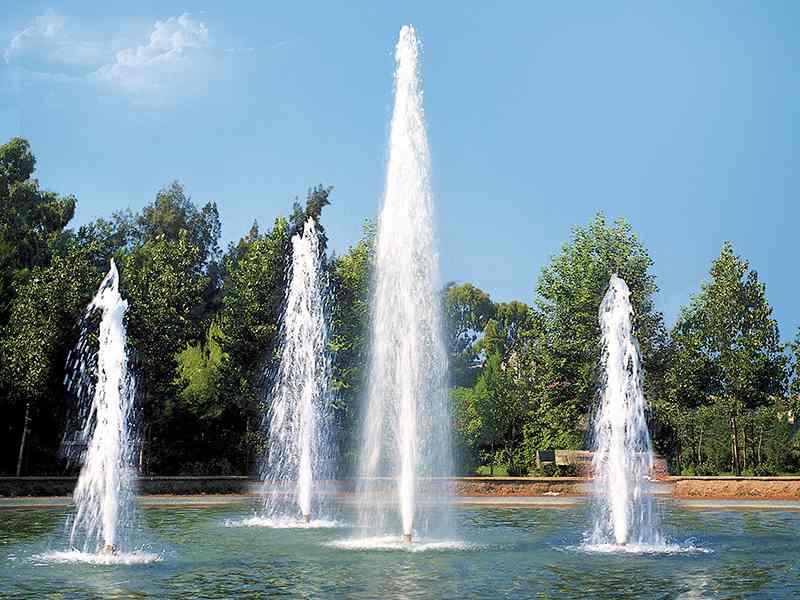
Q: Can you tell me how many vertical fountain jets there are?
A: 4